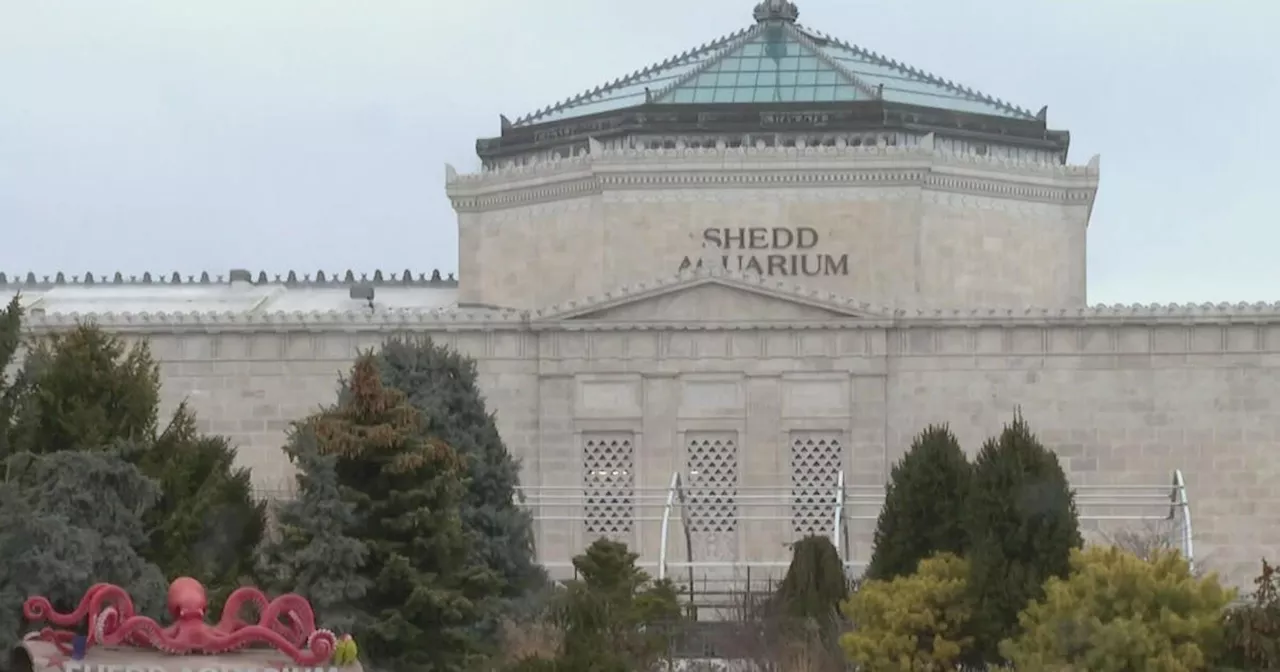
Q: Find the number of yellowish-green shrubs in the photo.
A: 2